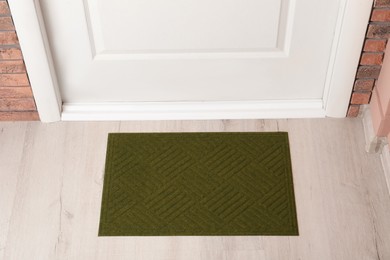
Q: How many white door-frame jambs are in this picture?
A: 2